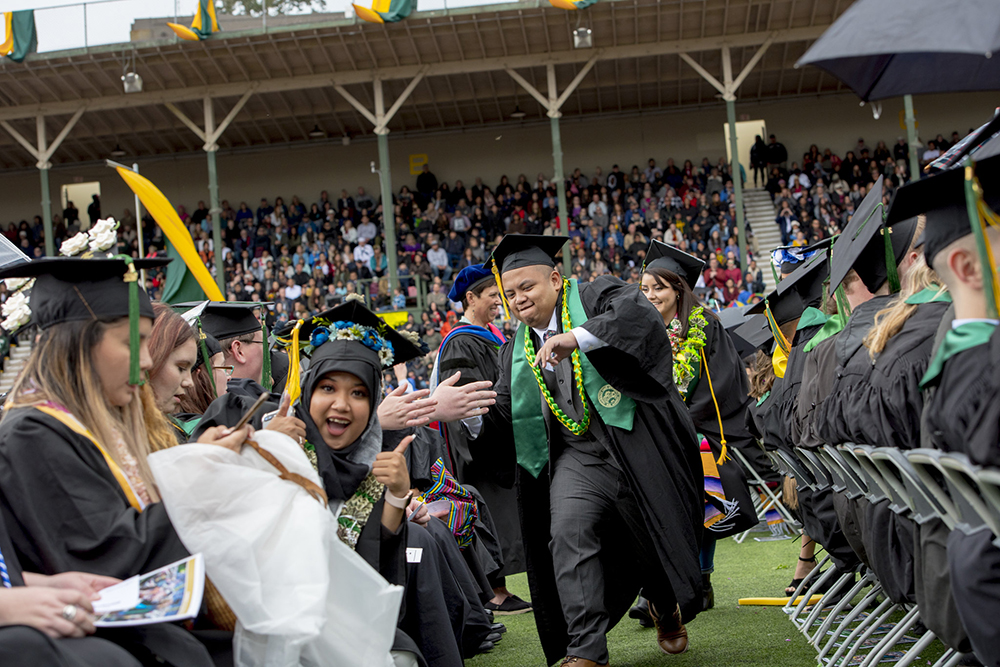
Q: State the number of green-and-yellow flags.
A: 5